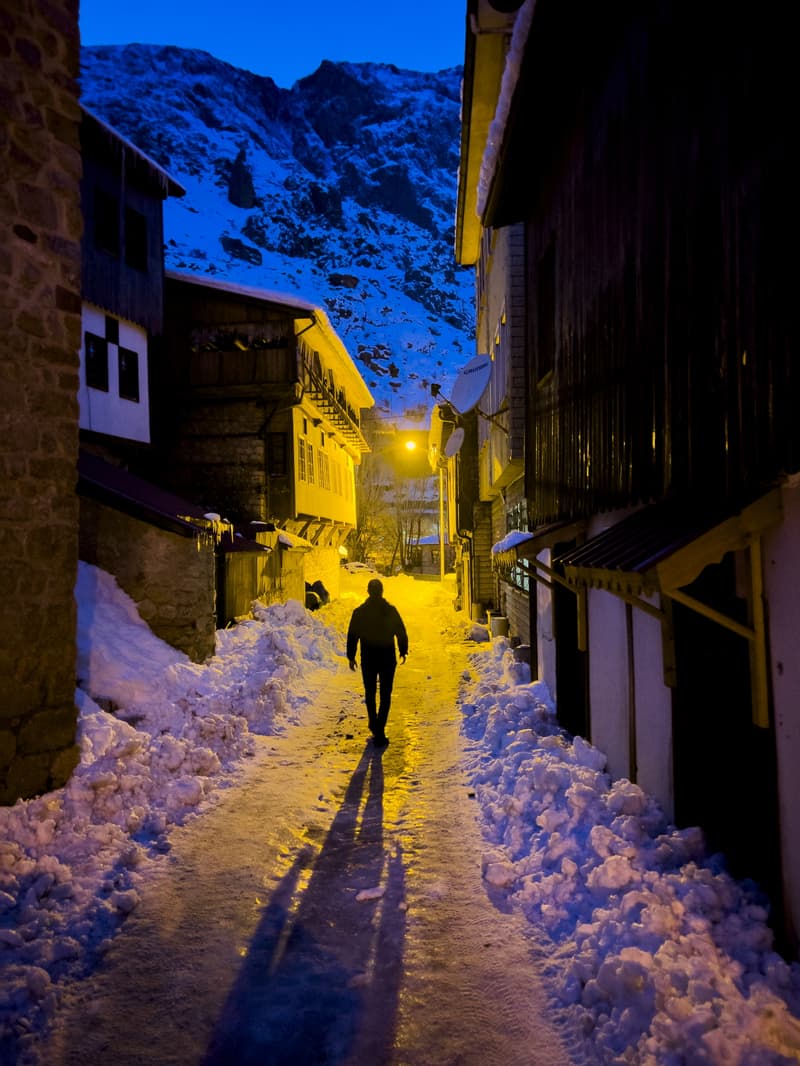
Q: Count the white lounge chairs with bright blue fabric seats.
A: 0